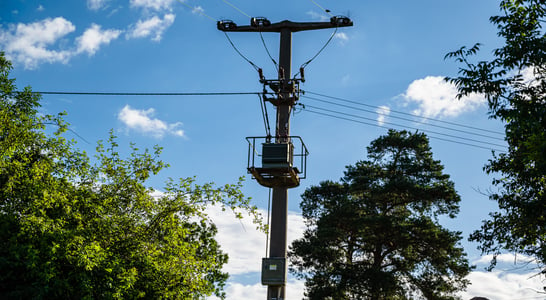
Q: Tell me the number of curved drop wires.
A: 3